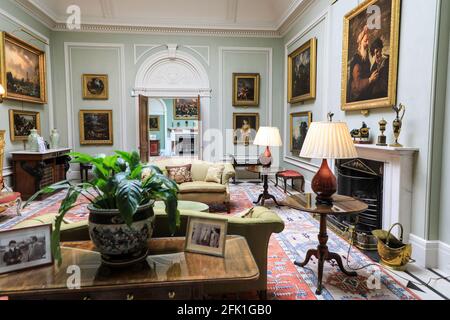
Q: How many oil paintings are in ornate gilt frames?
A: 11